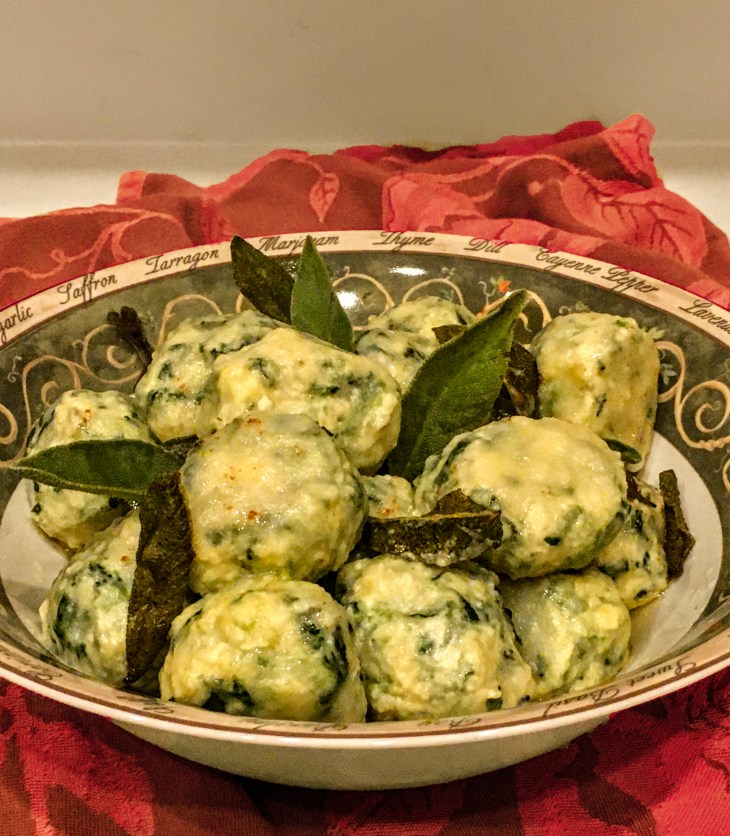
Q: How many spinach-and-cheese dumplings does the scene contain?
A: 13